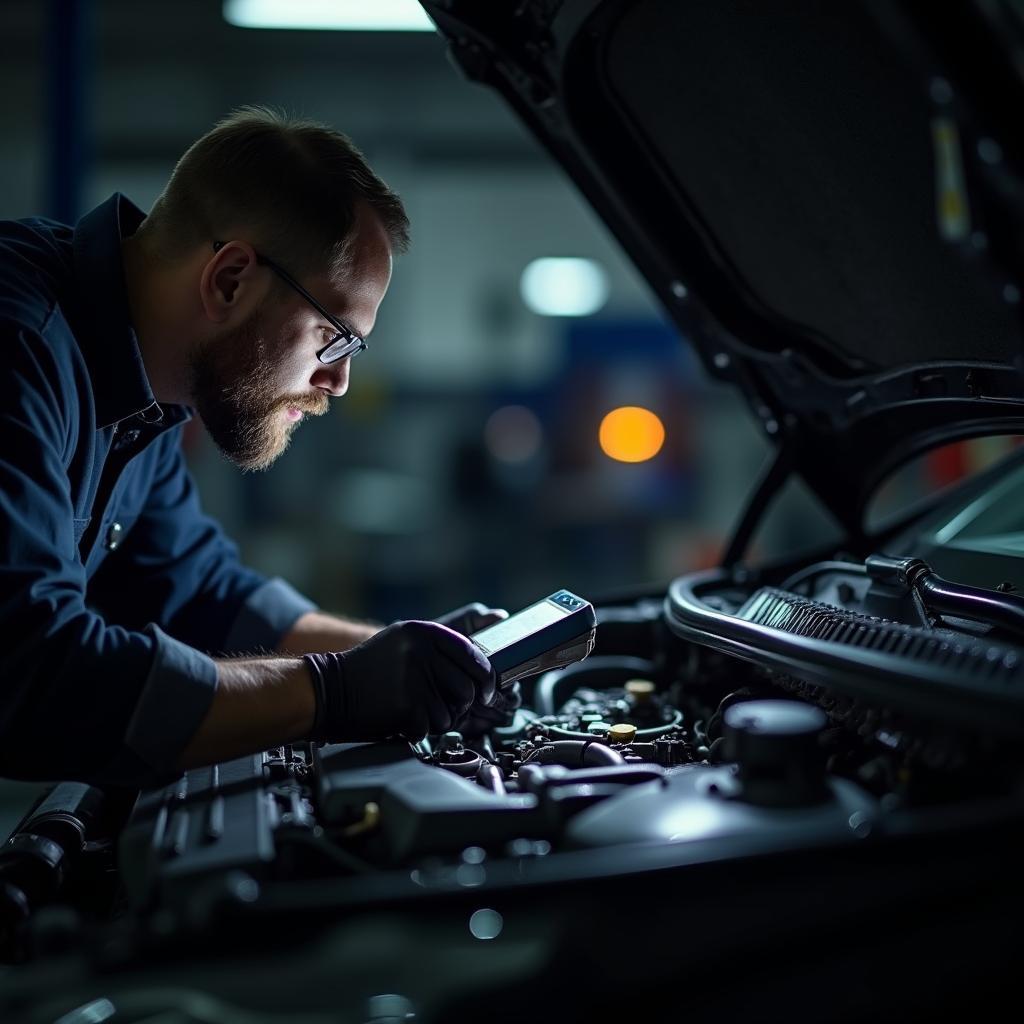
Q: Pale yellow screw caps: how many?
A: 2